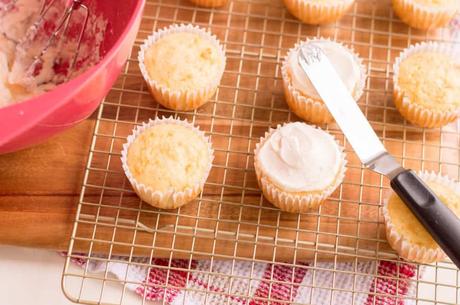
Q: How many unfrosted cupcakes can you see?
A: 7